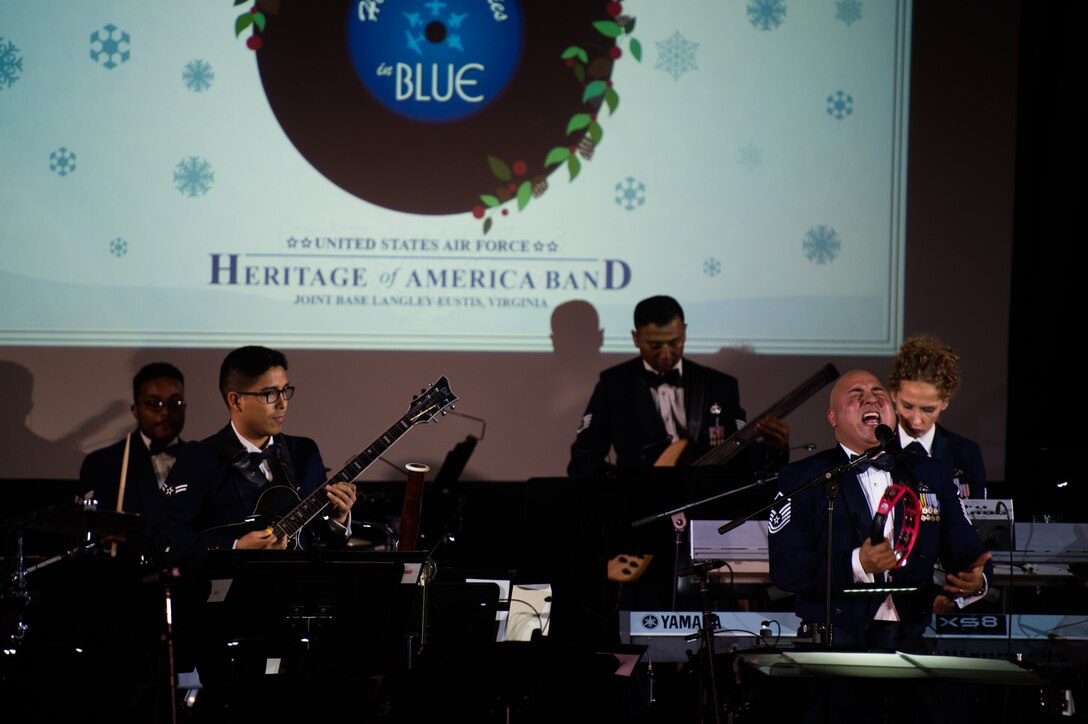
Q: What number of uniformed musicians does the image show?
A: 5